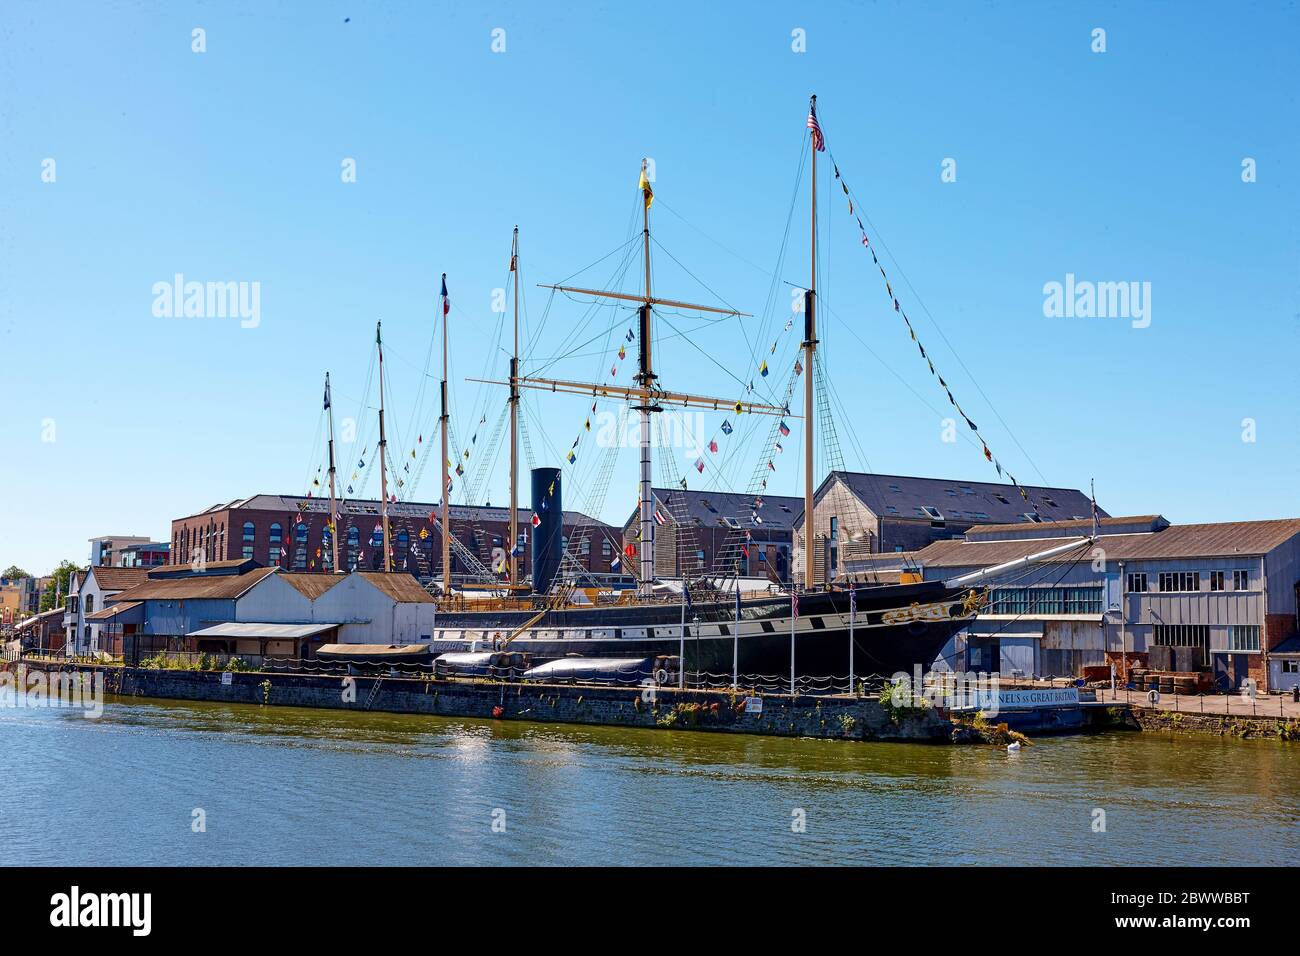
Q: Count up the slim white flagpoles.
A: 4